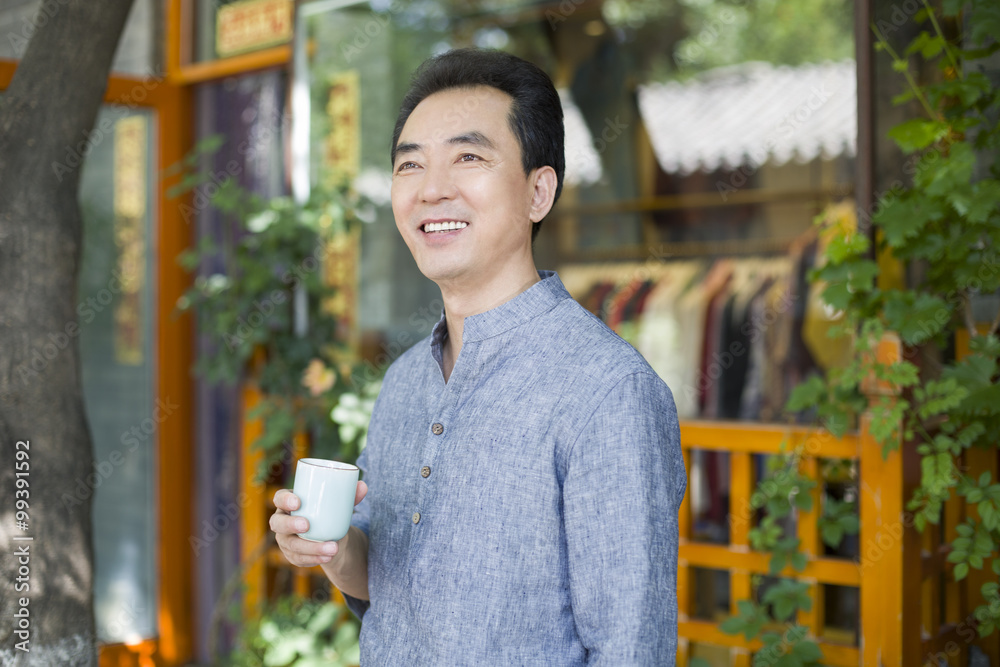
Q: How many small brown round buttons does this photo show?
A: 3